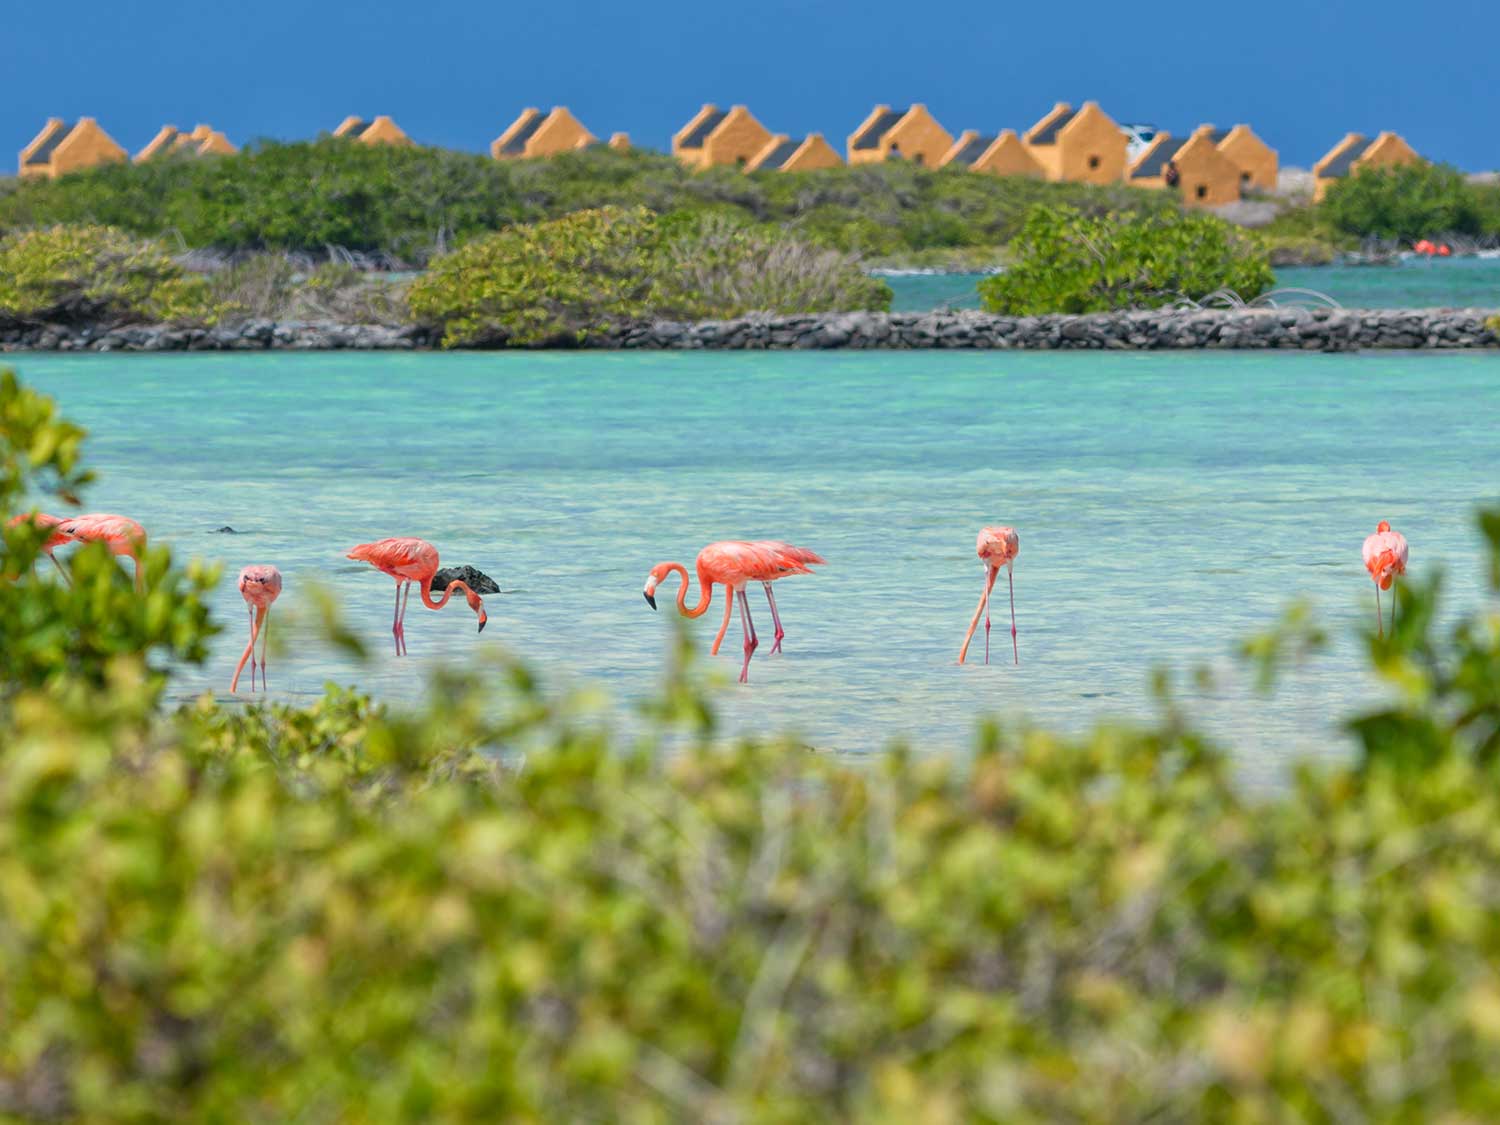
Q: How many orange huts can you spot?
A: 14